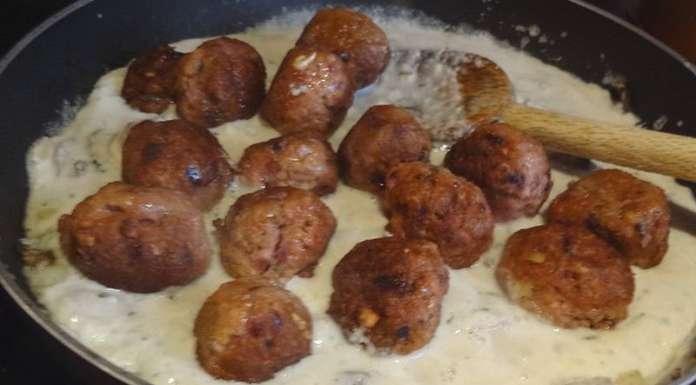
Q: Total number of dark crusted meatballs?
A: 15